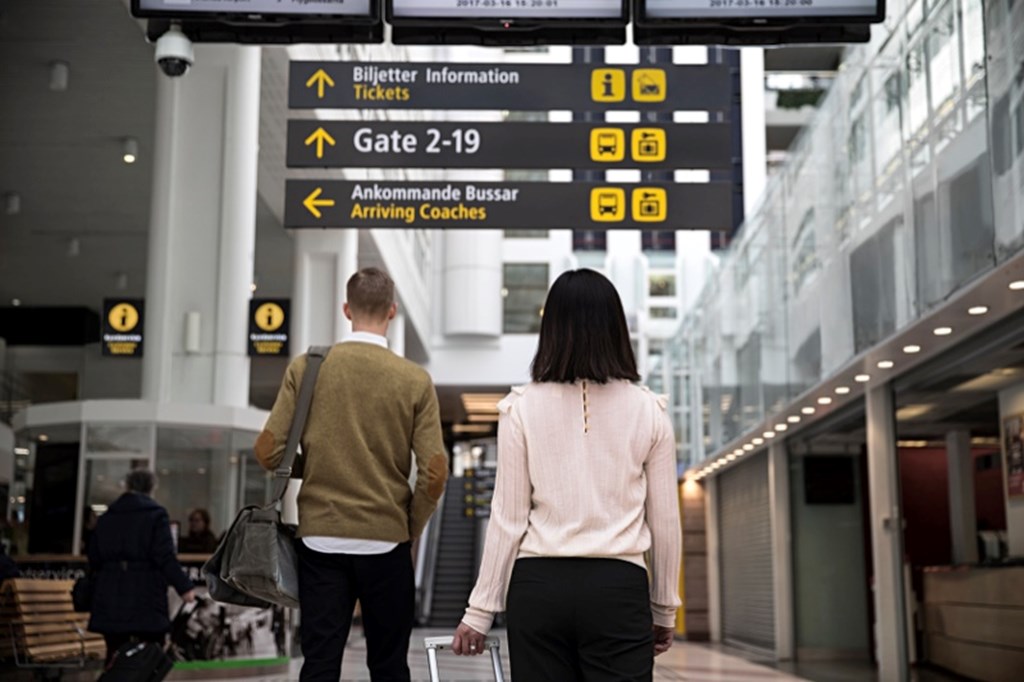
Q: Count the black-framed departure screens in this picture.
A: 3